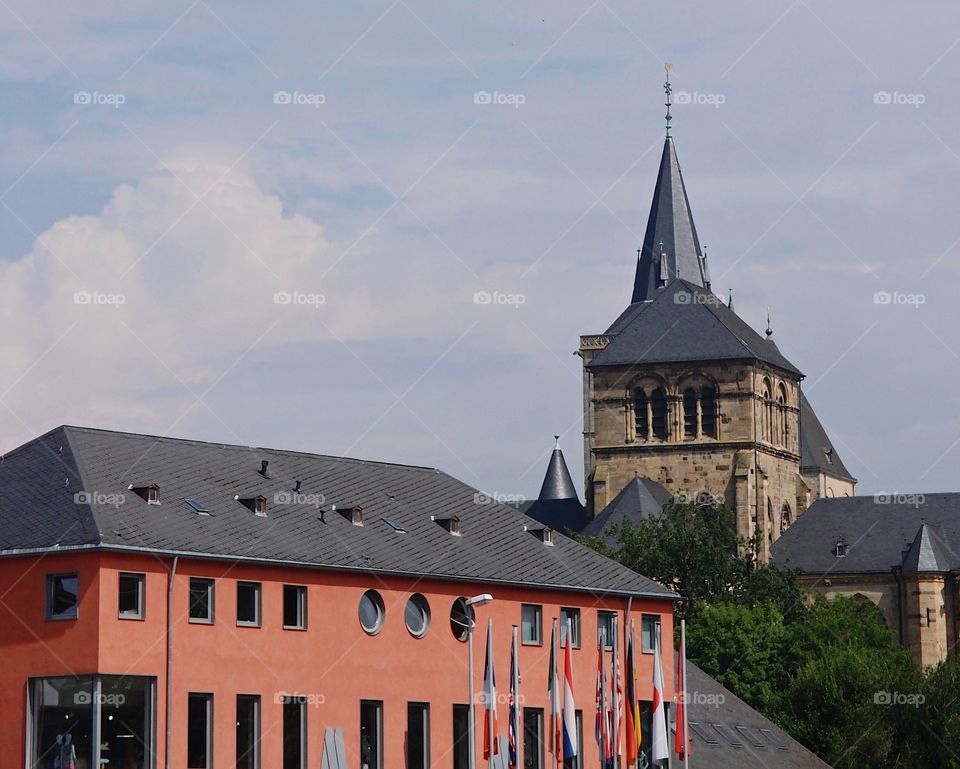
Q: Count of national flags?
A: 9